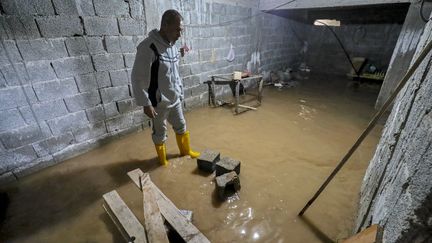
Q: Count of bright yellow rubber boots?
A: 2